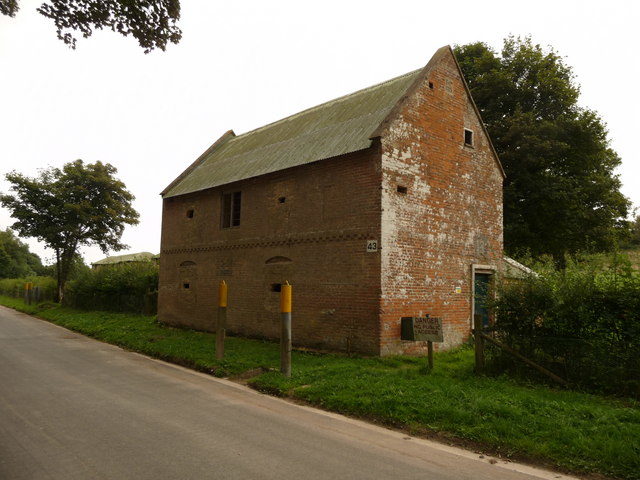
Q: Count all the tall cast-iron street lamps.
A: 0